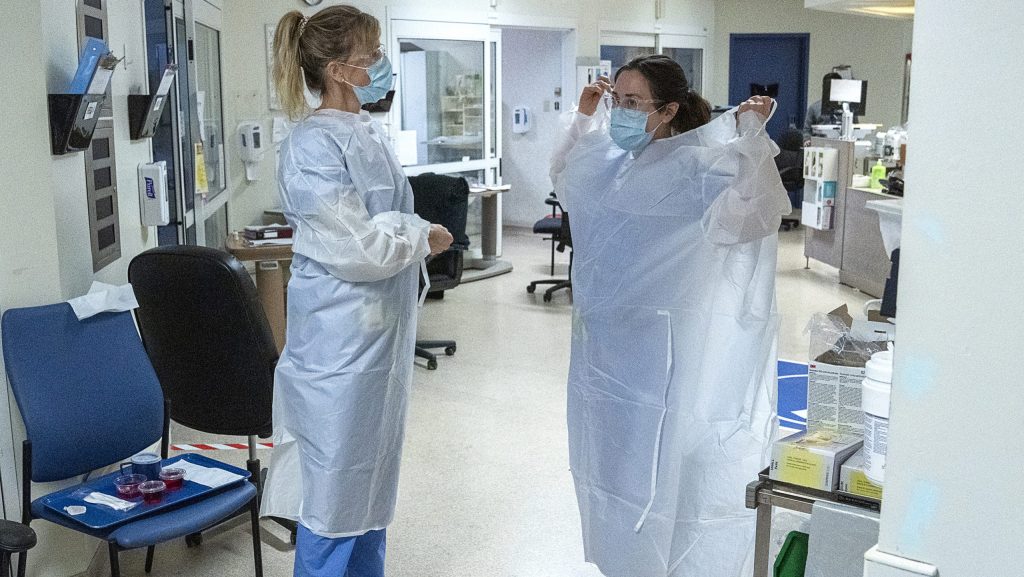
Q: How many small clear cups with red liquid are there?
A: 3